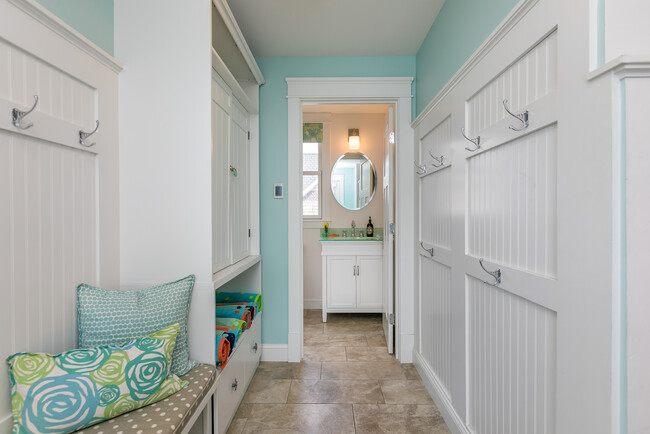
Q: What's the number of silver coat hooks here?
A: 8